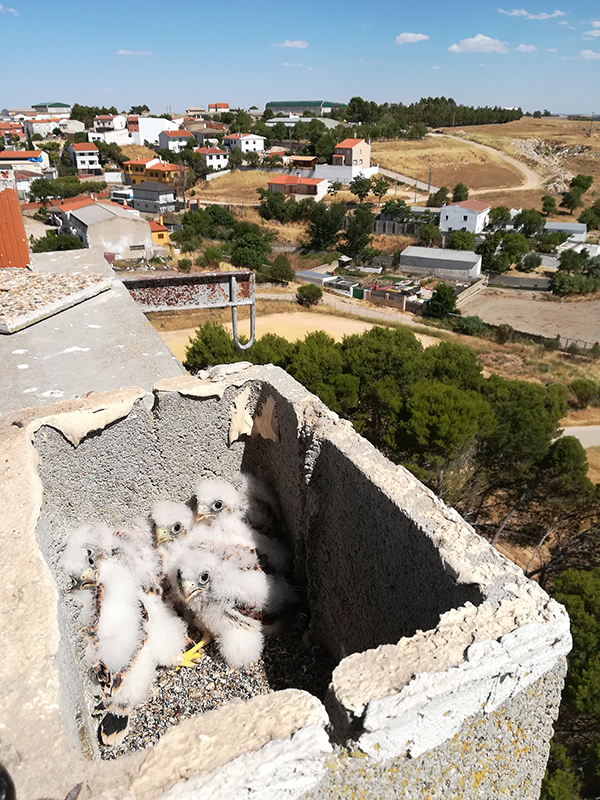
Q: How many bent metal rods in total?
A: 1